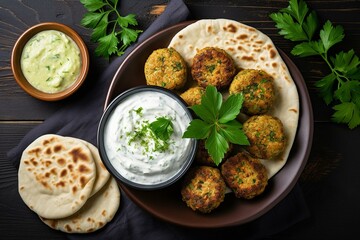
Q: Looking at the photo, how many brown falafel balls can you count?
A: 8